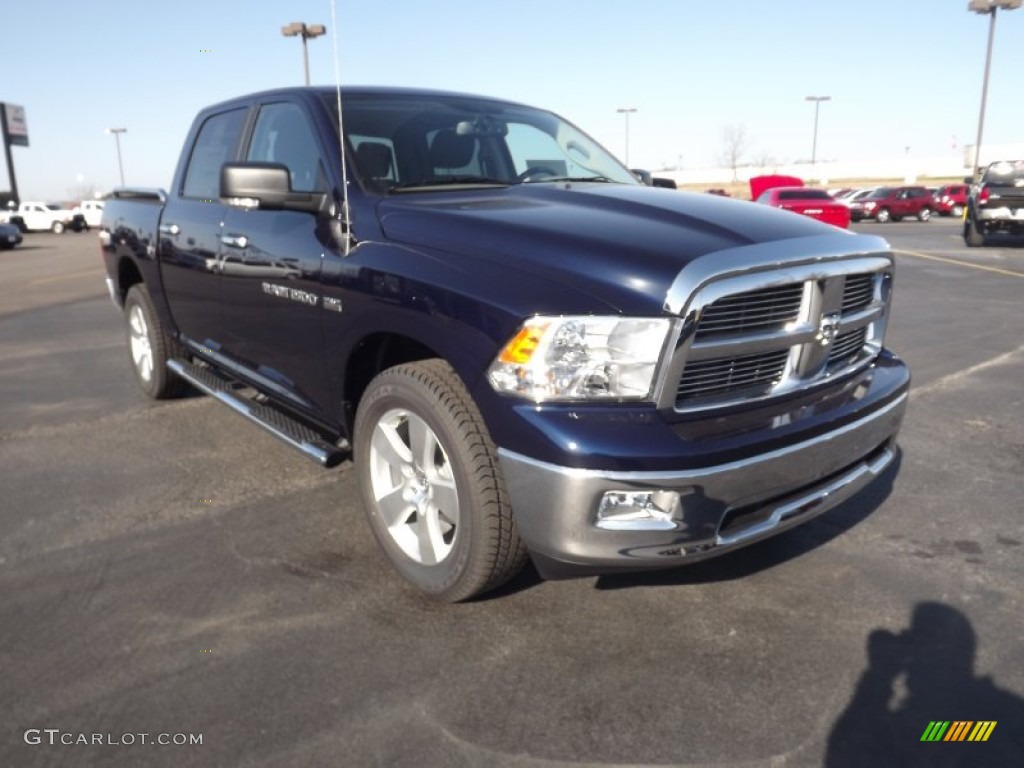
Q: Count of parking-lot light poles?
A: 5